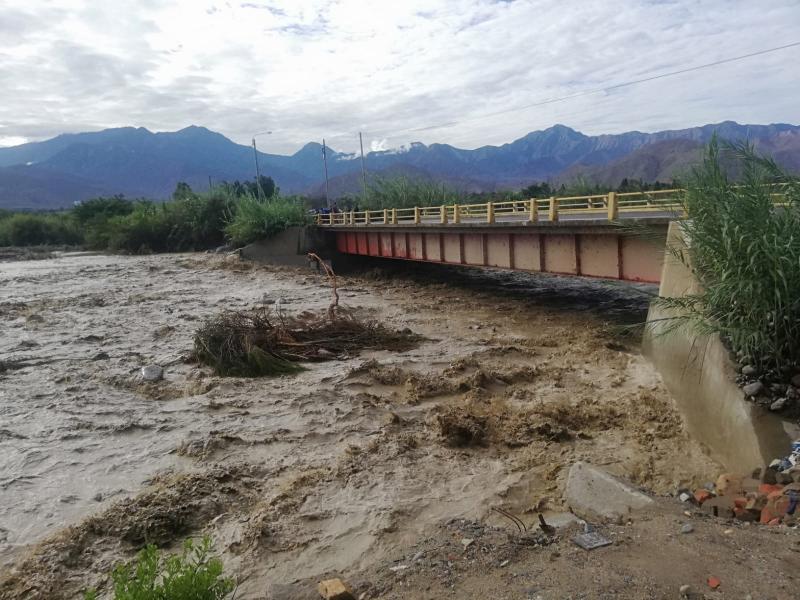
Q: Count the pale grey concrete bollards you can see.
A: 0